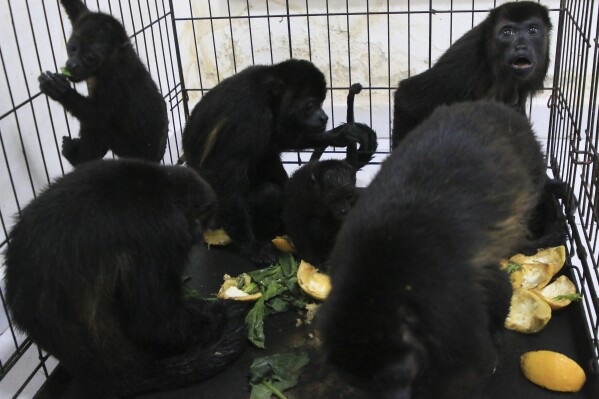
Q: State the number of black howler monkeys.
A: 6